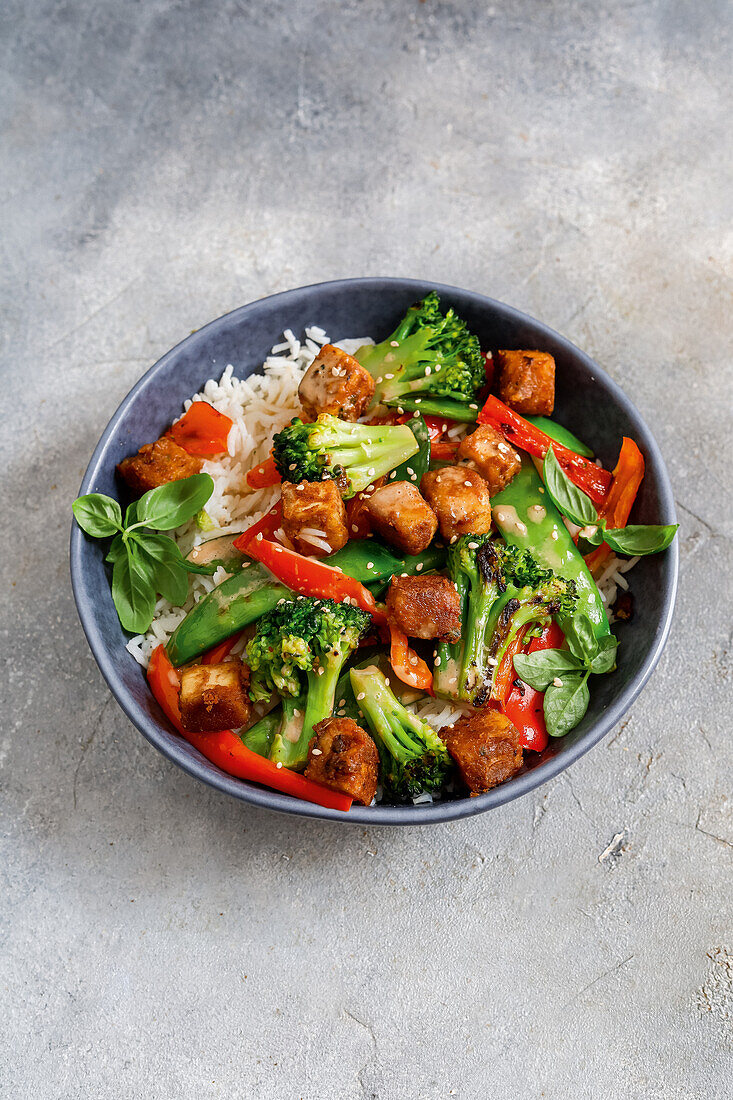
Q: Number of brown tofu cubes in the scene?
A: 11